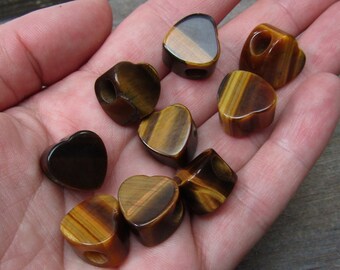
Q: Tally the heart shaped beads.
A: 9